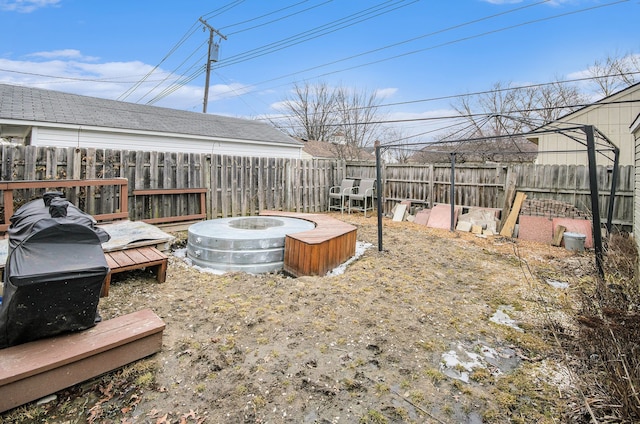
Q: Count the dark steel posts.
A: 4